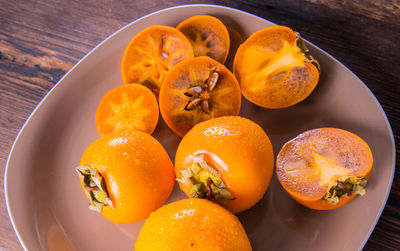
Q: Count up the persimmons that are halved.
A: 2